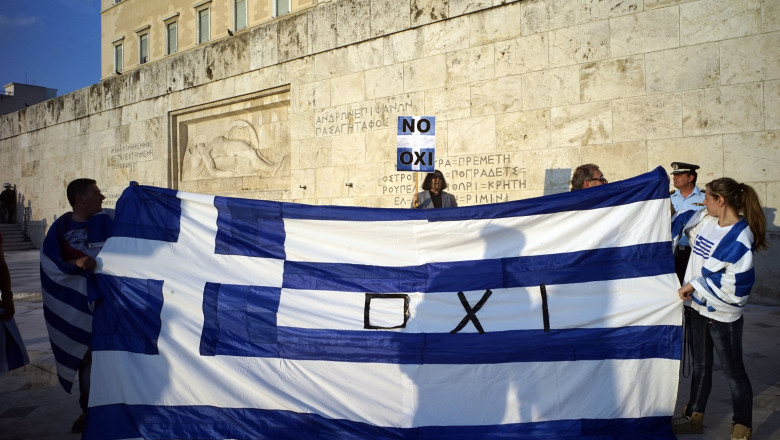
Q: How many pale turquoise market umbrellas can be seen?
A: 0